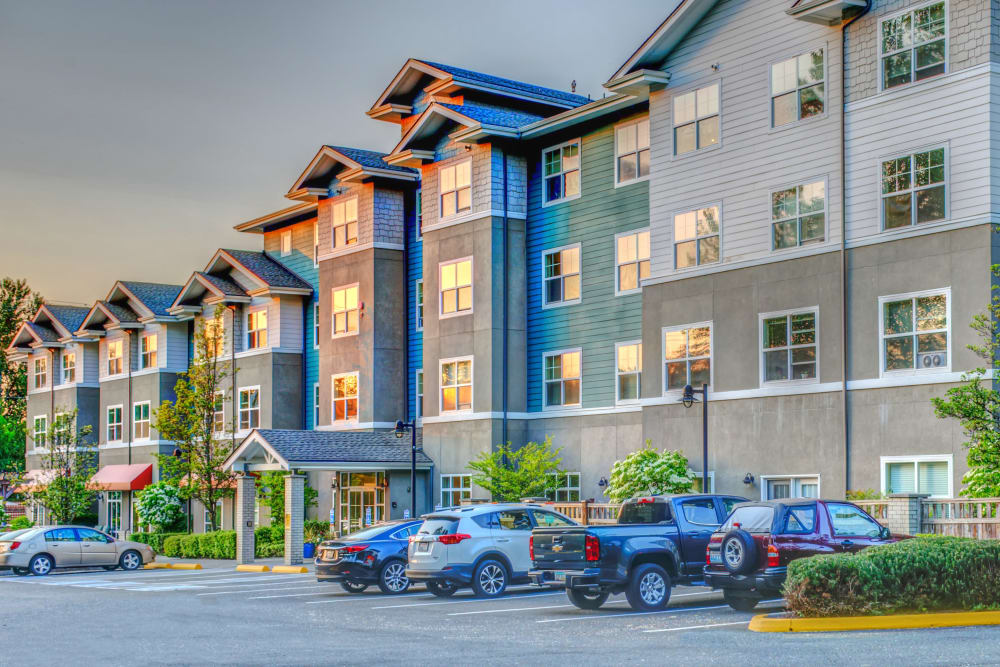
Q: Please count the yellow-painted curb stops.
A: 4